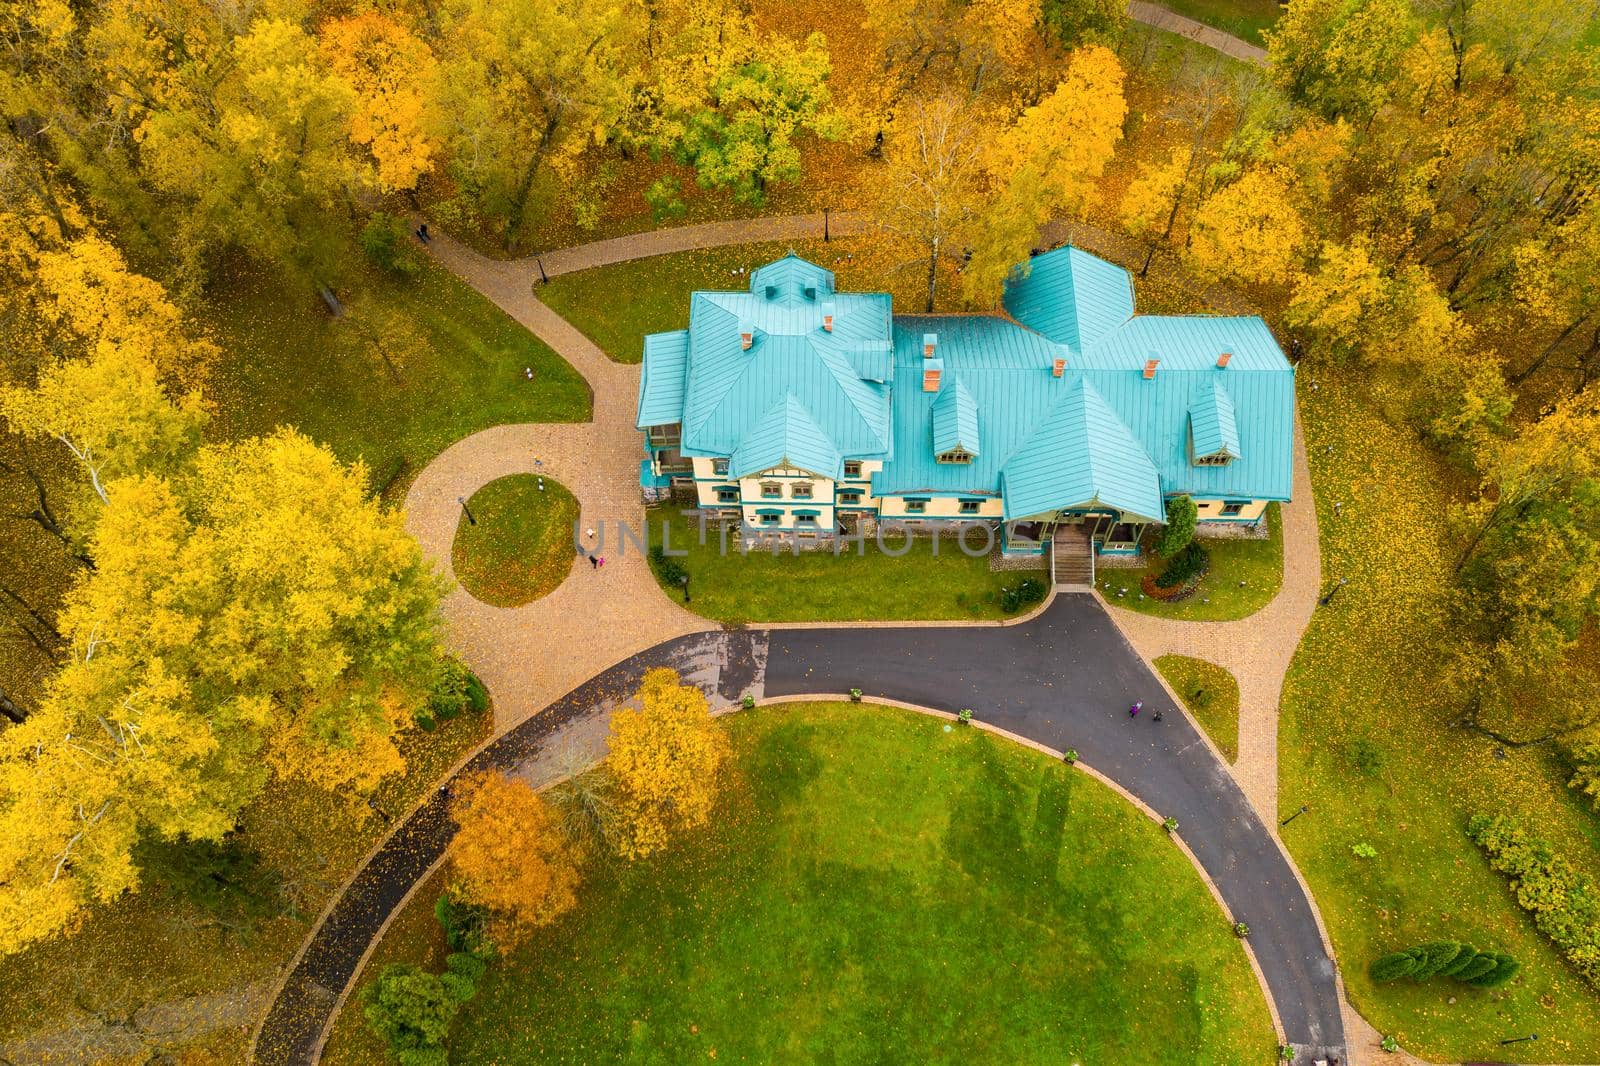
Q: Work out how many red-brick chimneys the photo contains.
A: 7